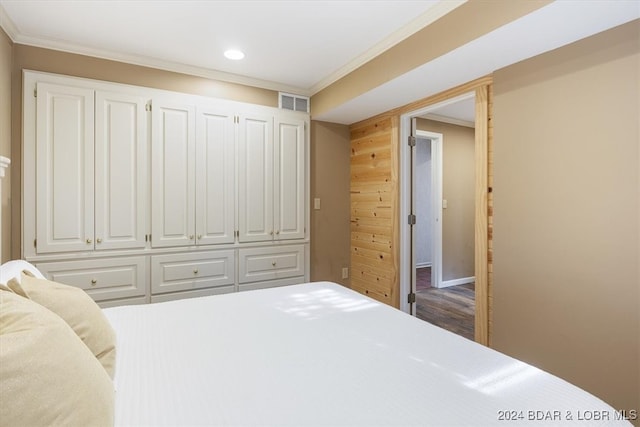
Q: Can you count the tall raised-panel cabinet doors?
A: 6